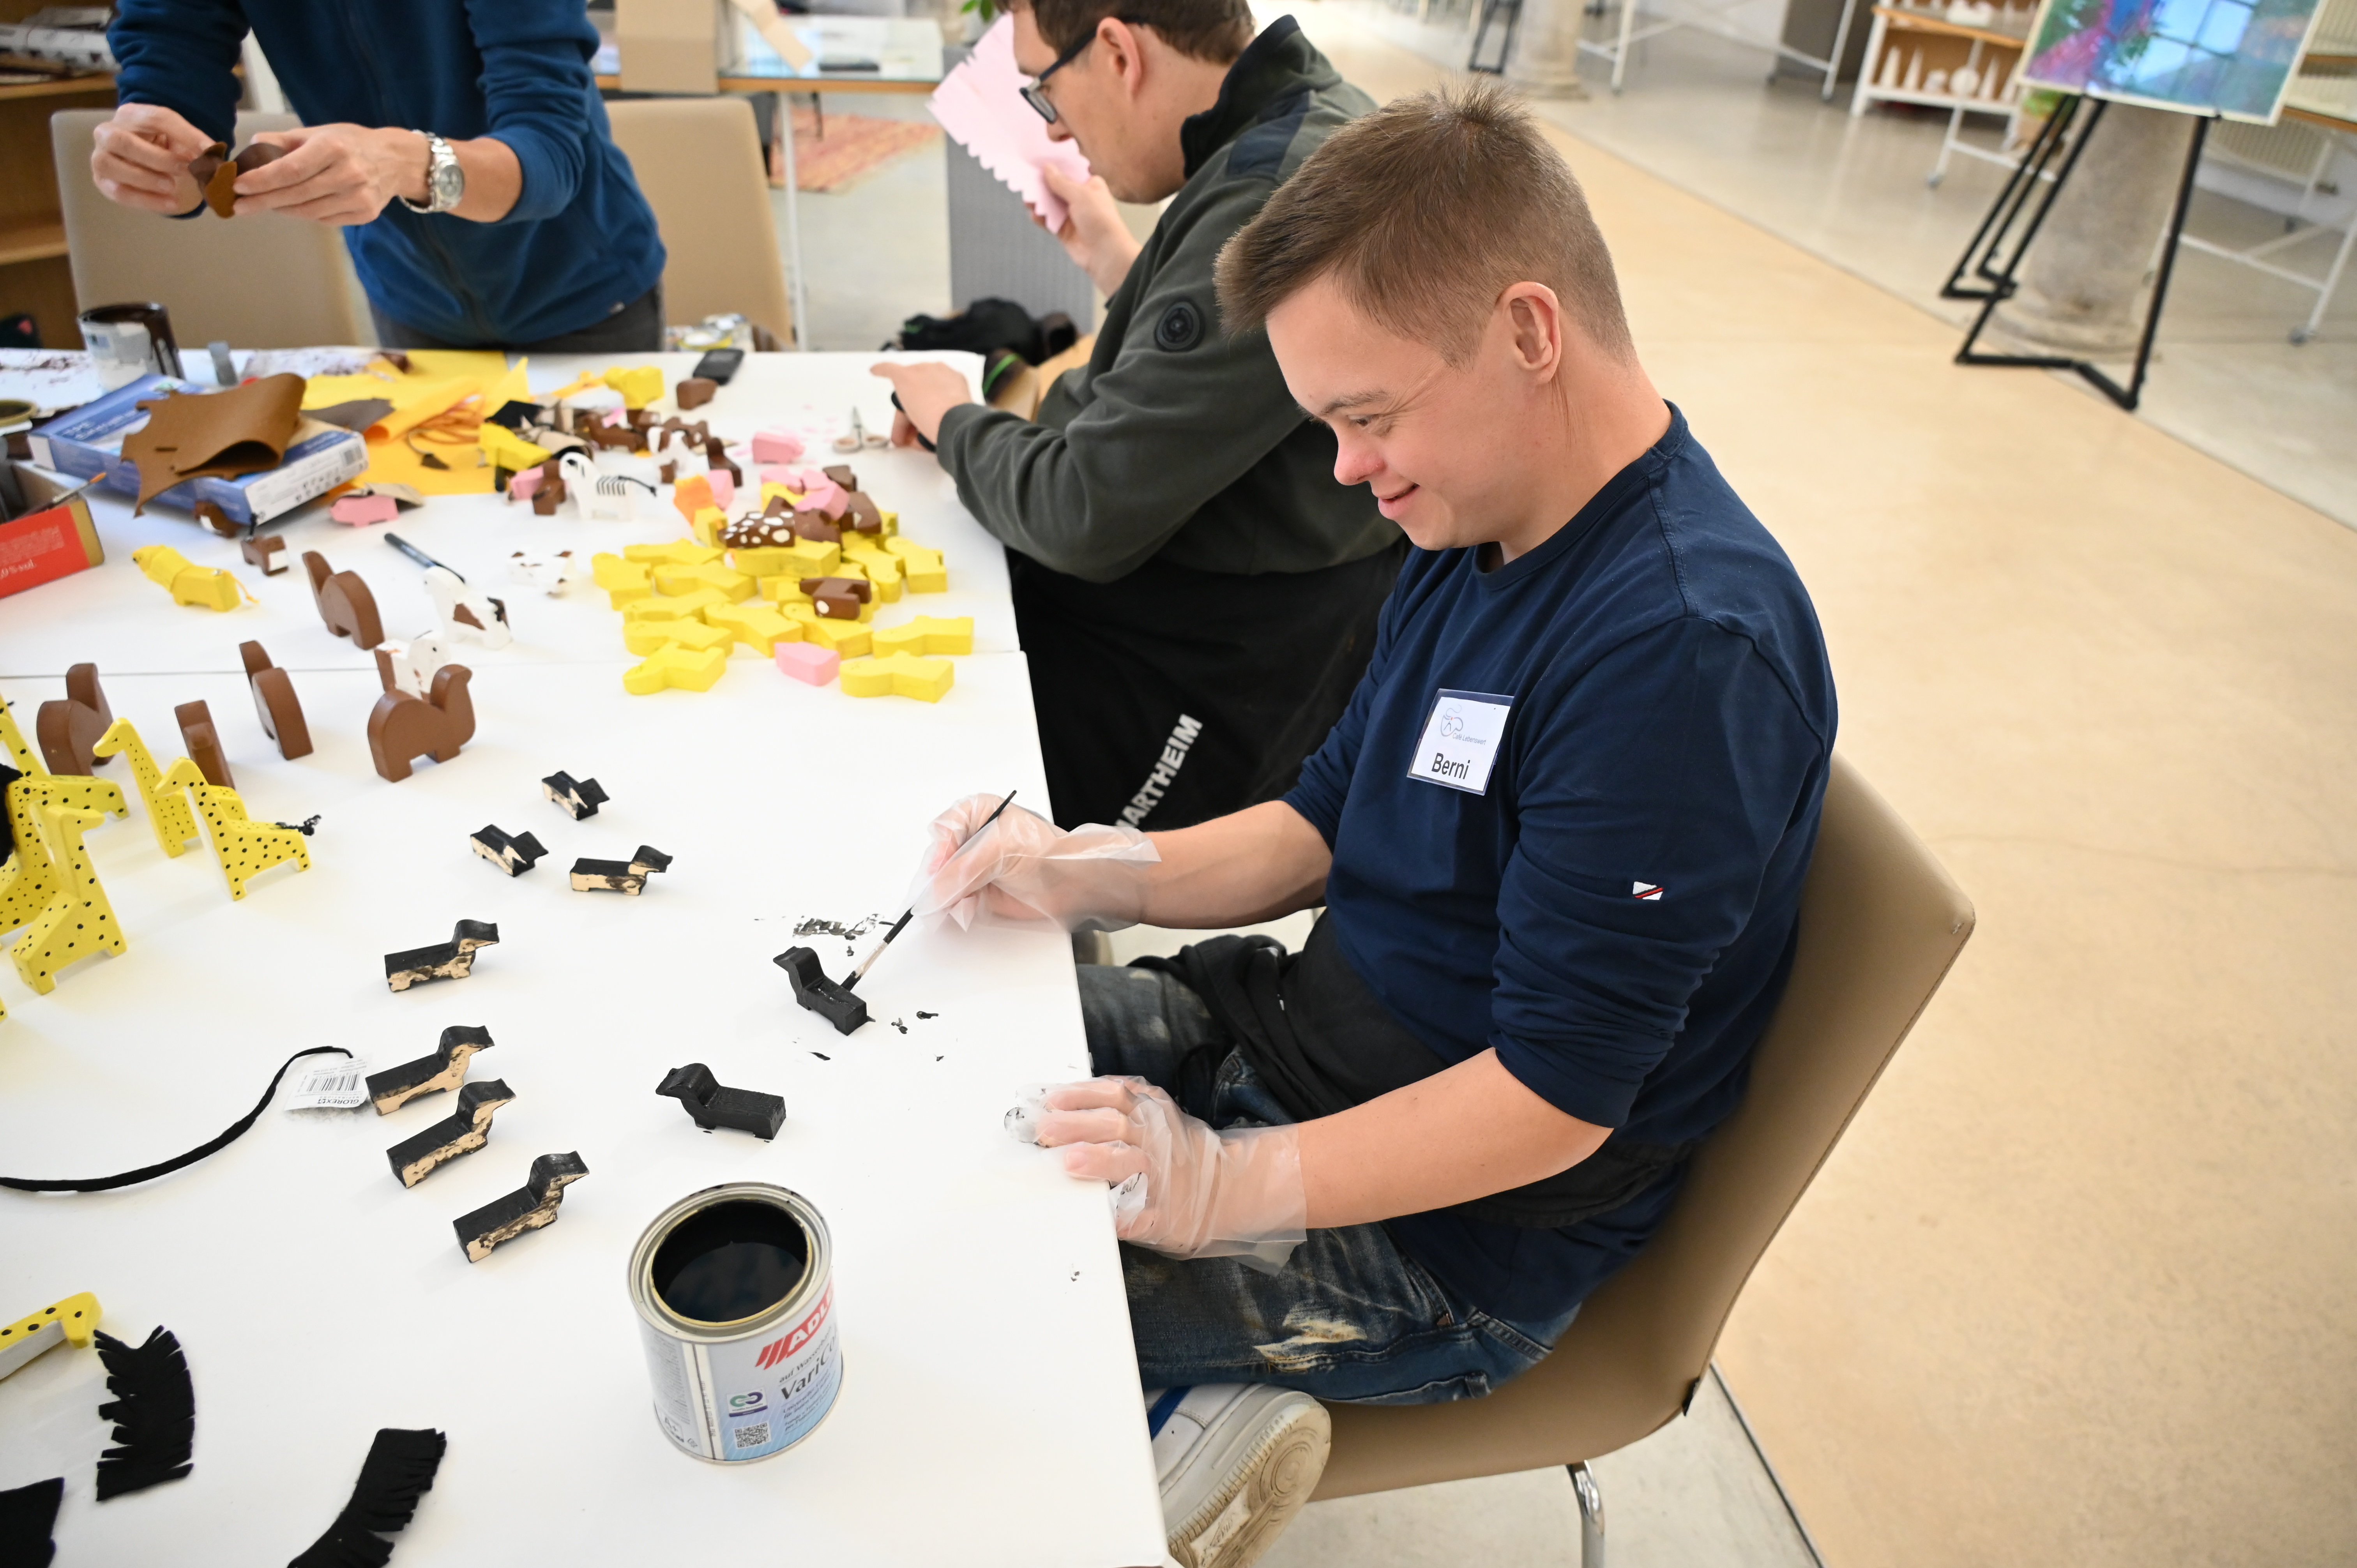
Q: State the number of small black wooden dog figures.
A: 9